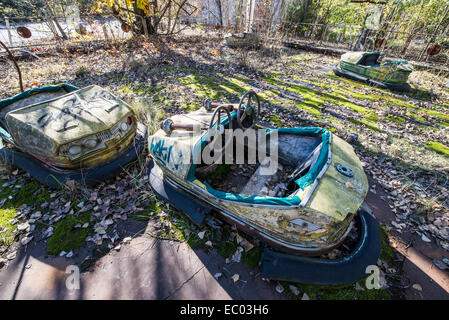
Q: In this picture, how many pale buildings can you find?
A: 1